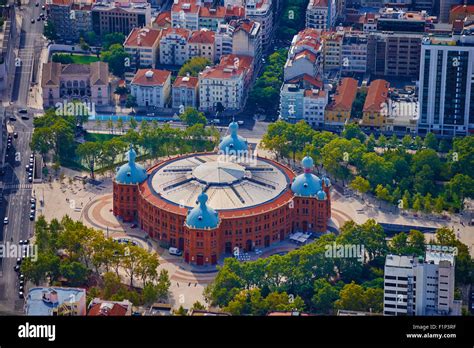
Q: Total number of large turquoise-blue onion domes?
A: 4